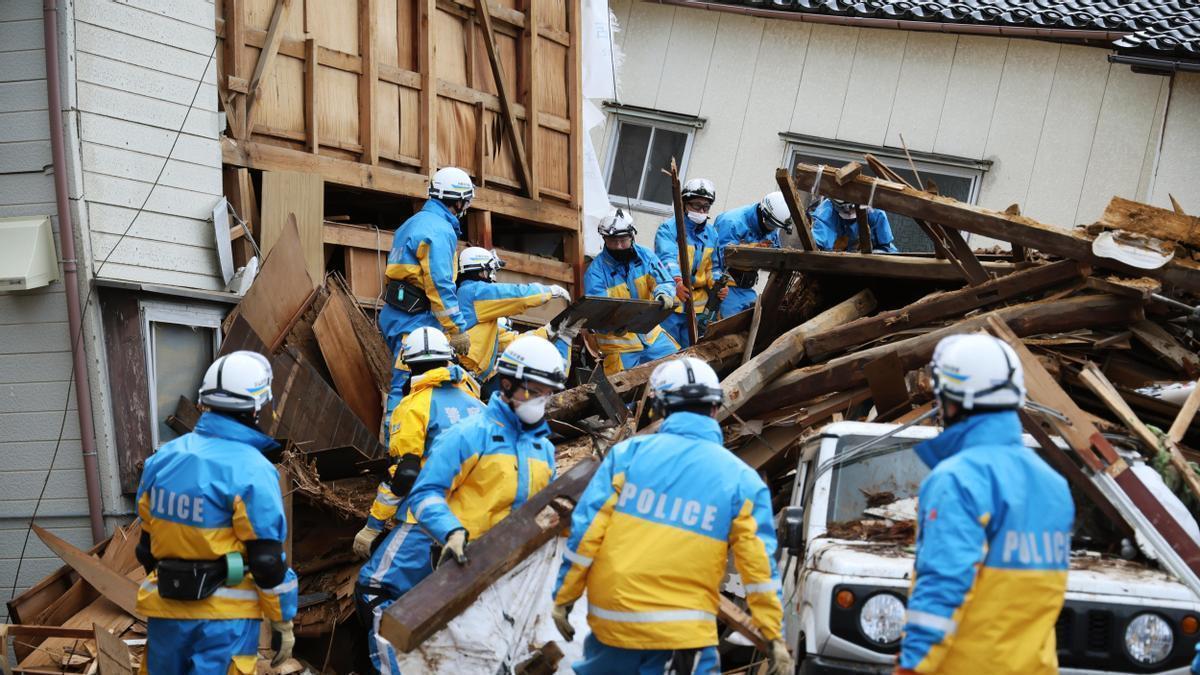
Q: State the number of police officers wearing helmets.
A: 12